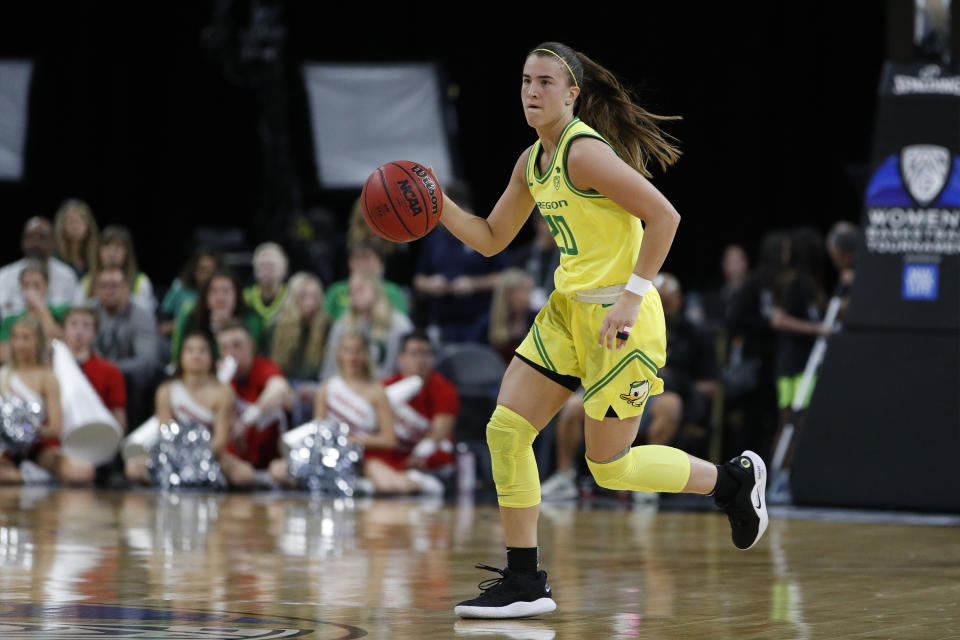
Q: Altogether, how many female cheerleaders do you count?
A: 3